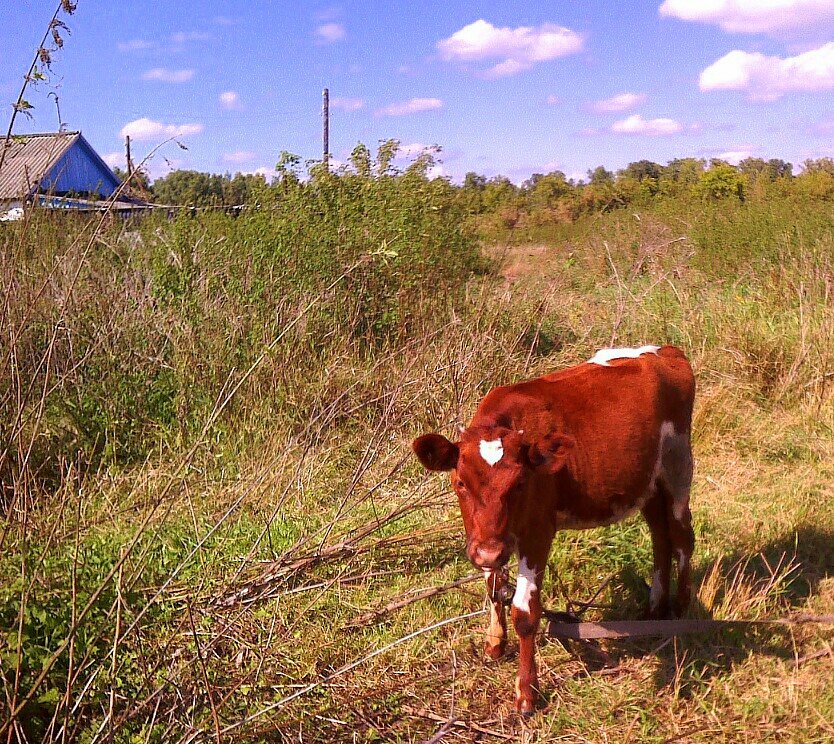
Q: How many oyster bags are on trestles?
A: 0